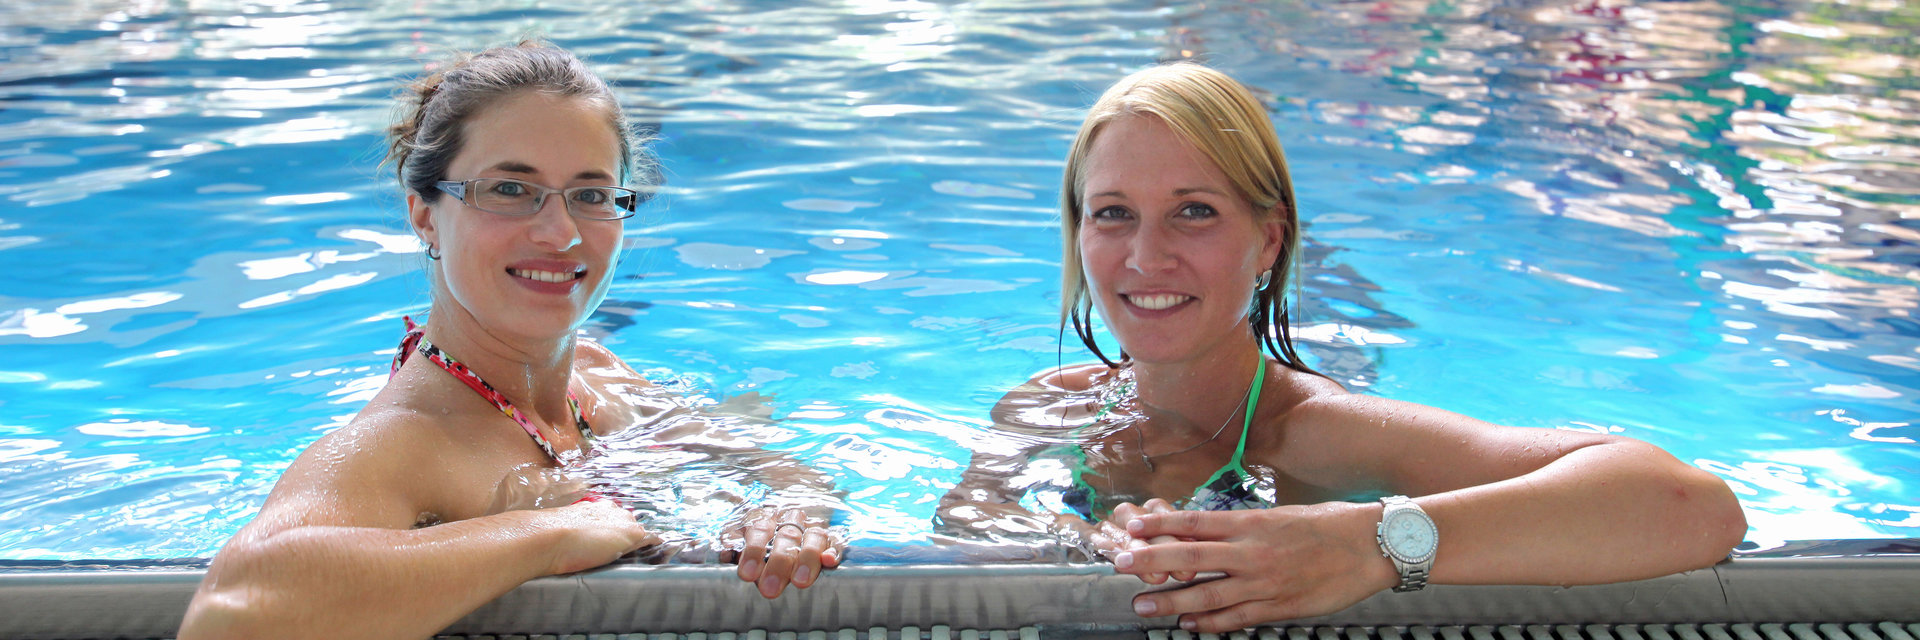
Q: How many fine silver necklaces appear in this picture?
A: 1